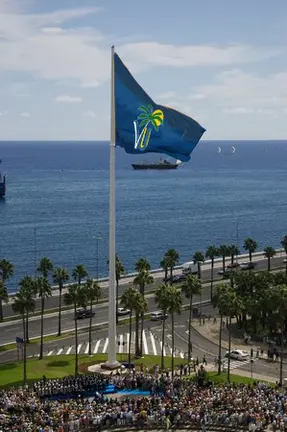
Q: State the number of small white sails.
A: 2